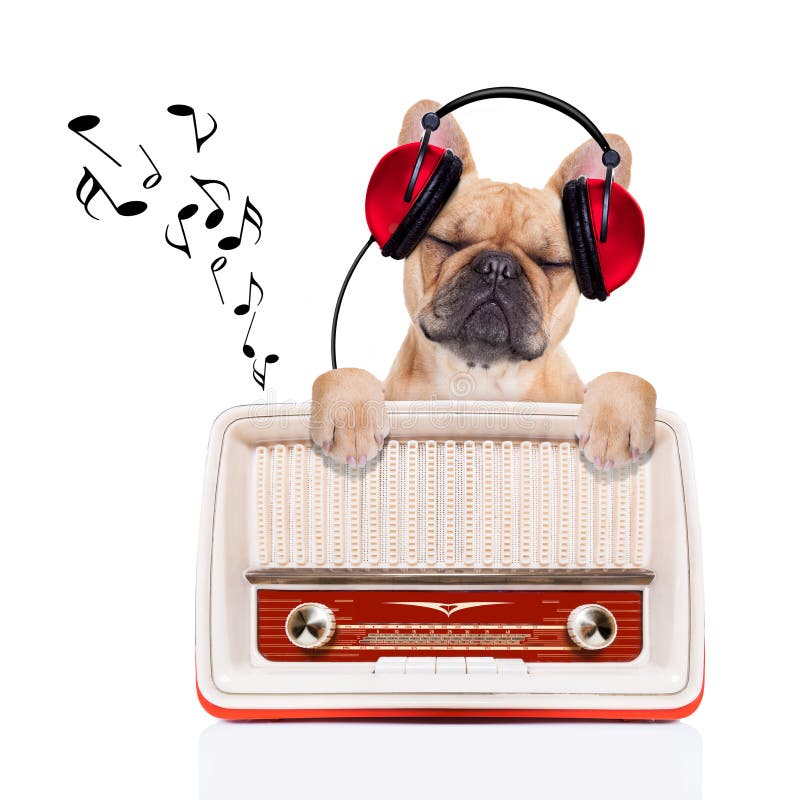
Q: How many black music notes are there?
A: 11